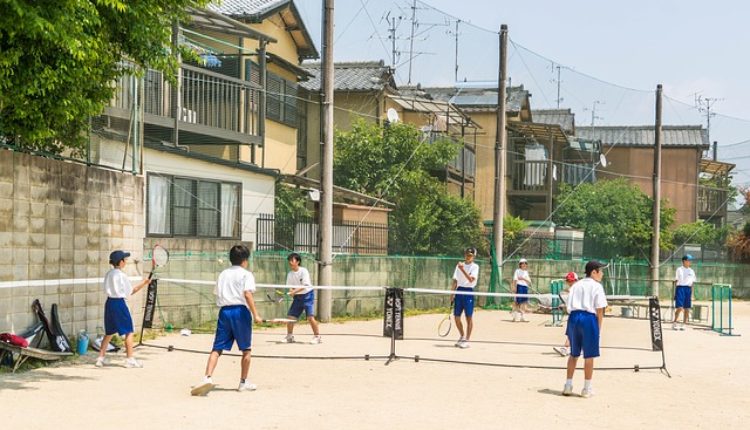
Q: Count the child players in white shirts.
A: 8